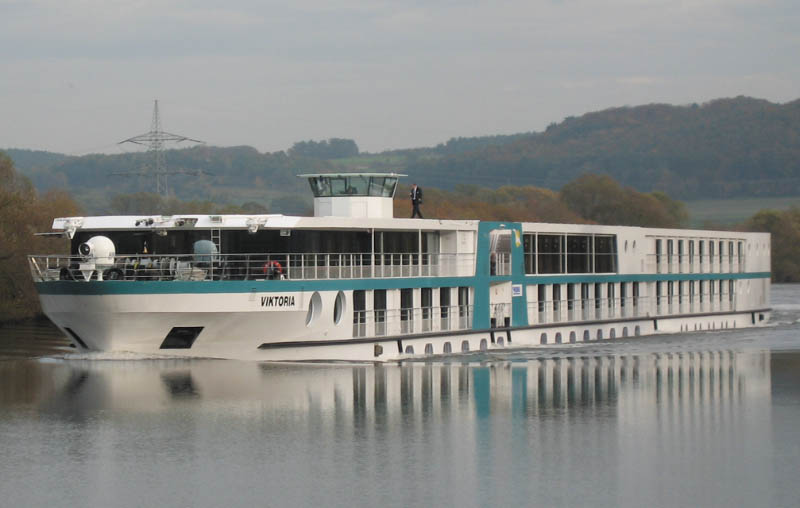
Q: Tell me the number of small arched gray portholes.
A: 14